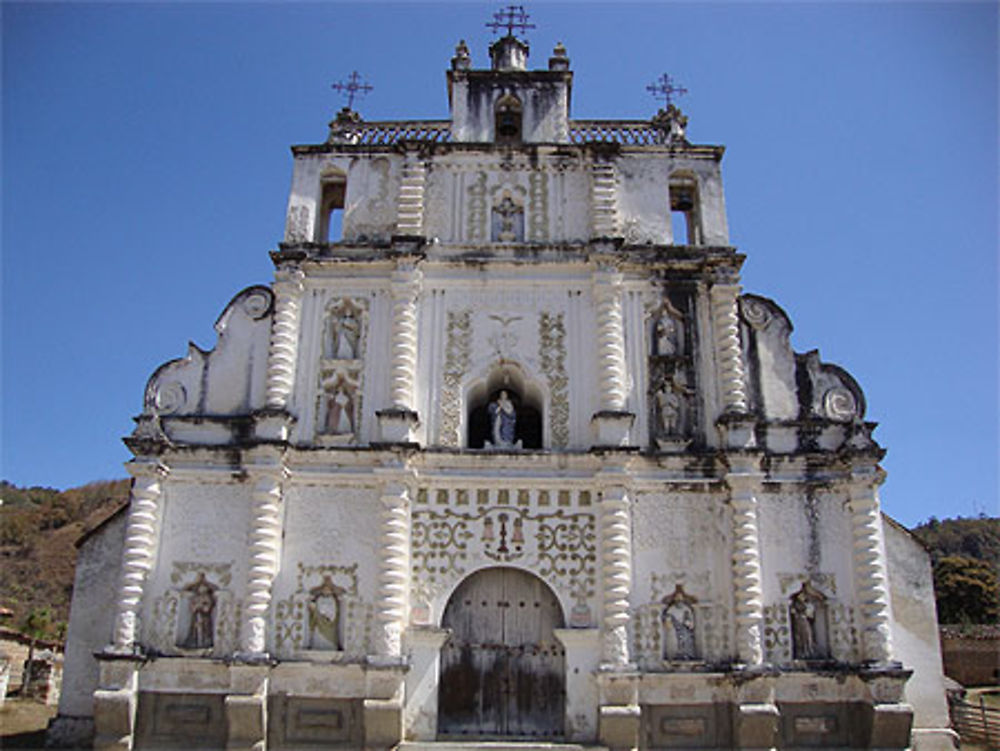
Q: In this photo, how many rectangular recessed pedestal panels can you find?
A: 4